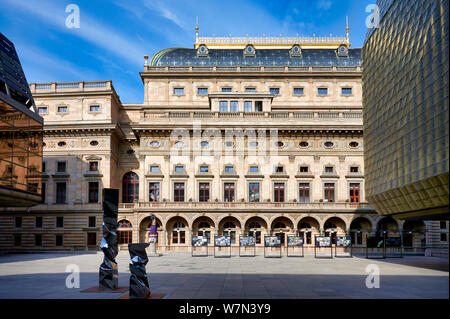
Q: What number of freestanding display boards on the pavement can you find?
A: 9